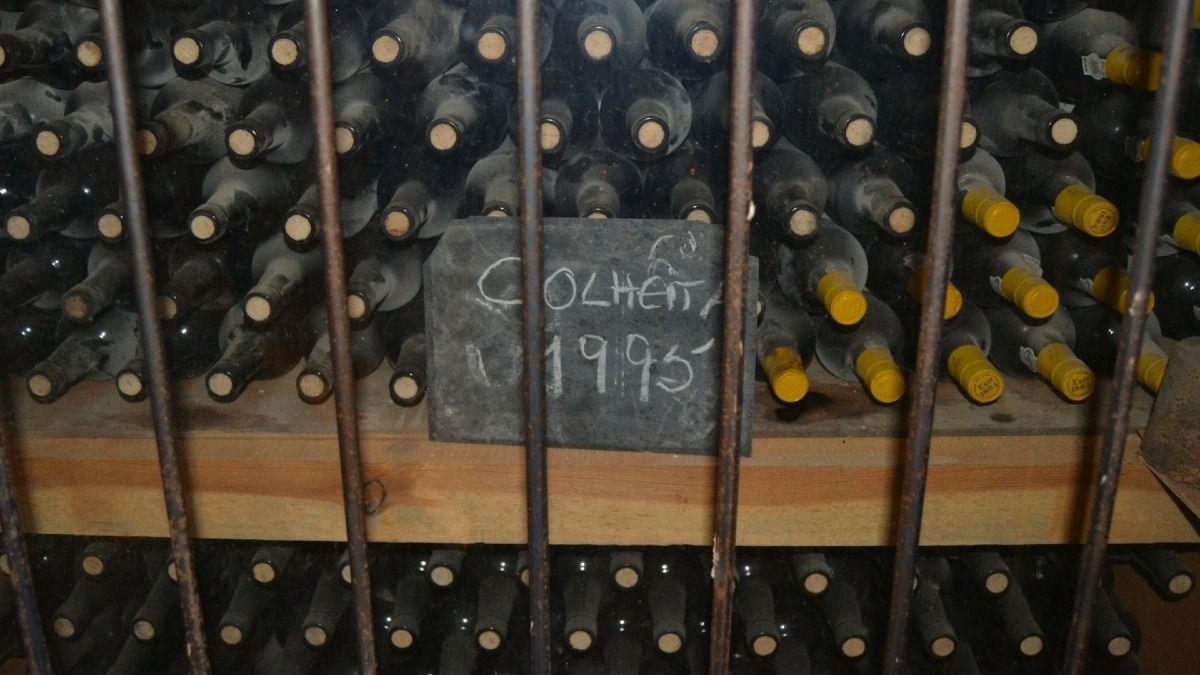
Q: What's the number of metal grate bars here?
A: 7